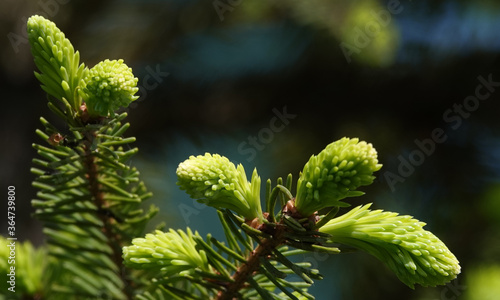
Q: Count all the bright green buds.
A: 6